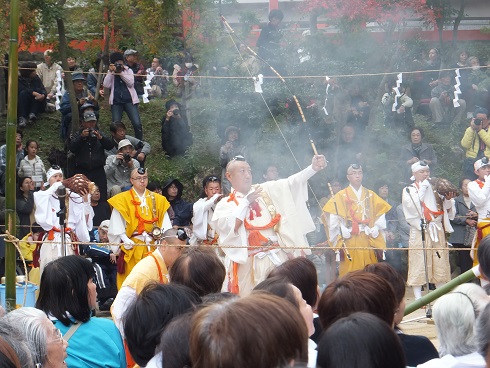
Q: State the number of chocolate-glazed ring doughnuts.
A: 0